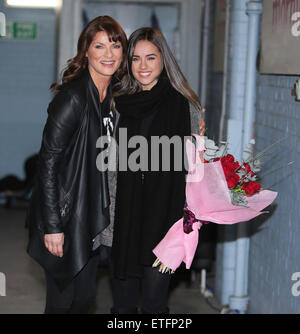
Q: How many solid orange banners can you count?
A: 0